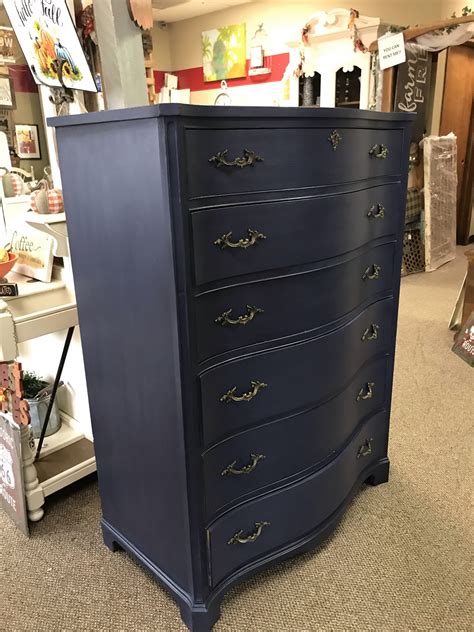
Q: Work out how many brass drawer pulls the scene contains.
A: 12